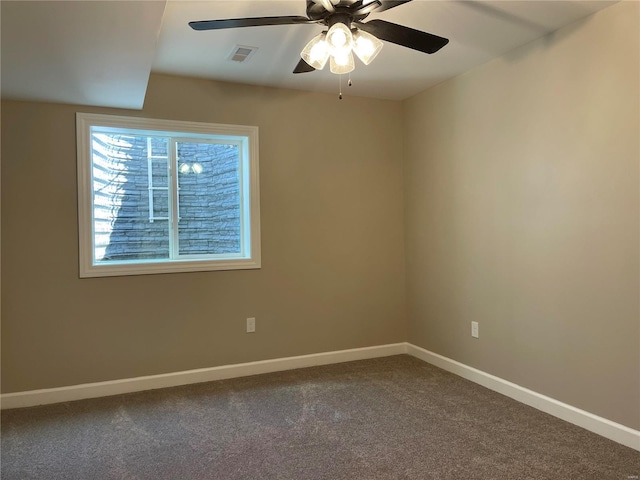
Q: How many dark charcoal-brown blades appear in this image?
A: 4